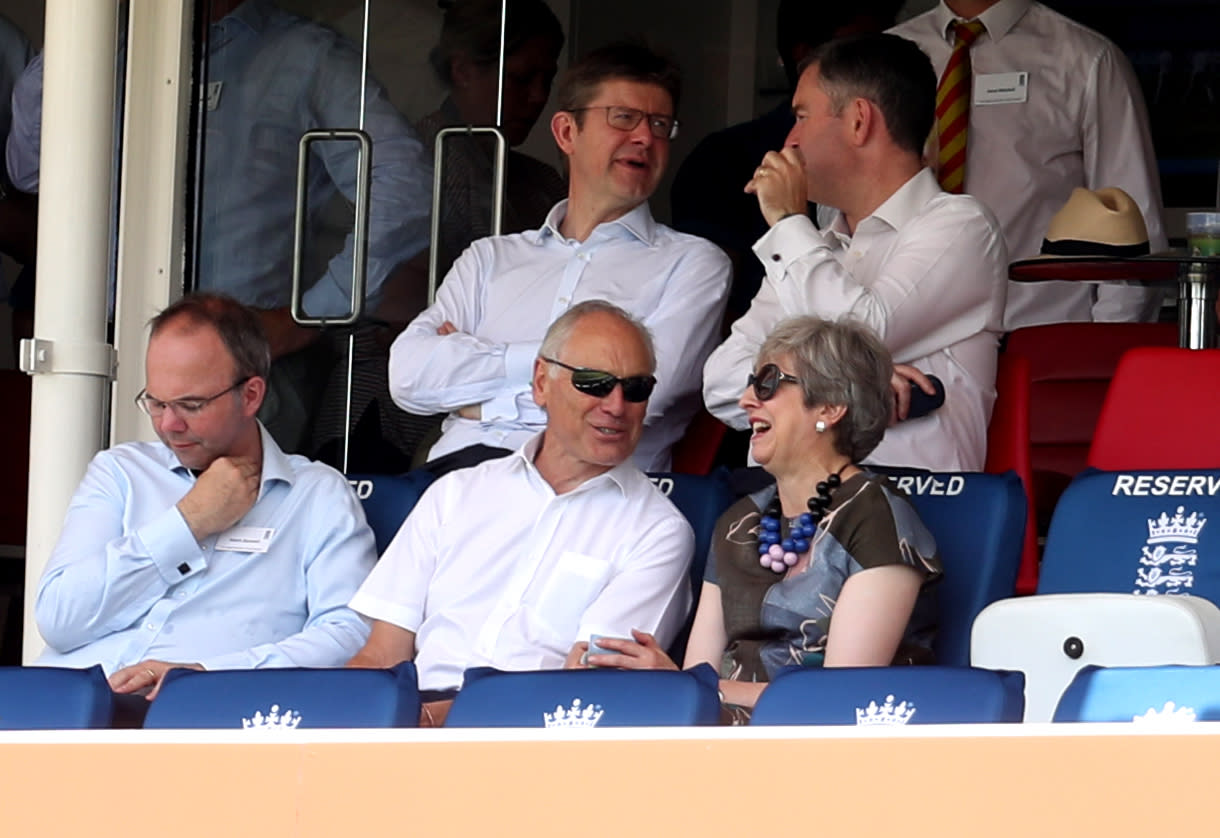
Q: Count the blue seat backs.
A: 9